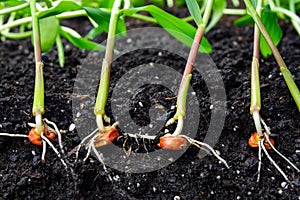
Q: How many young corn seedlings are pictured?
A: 4